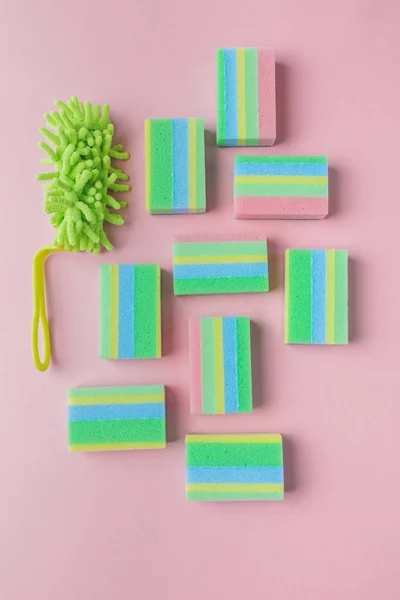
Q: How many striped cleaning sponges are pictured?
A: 9